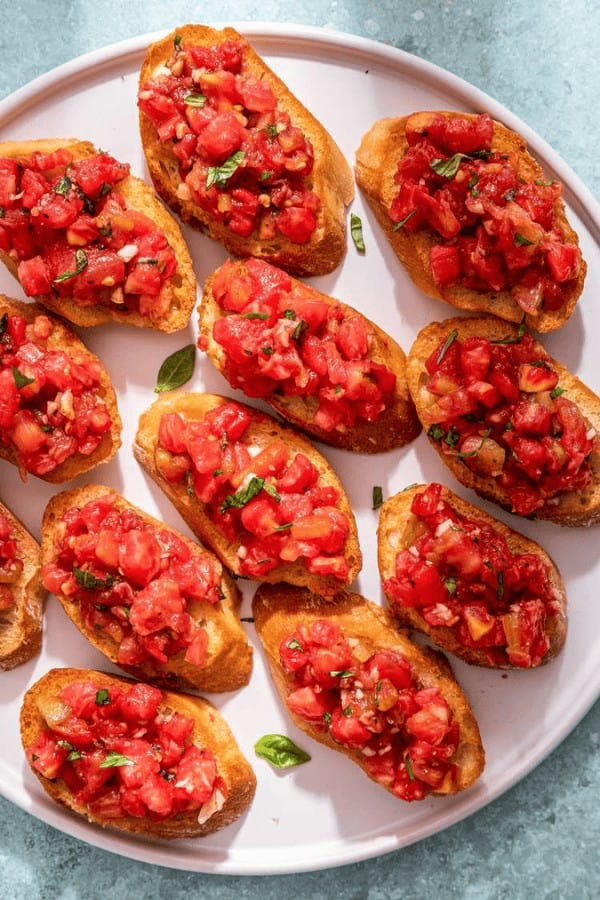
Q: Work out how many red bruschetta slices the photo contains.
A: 12